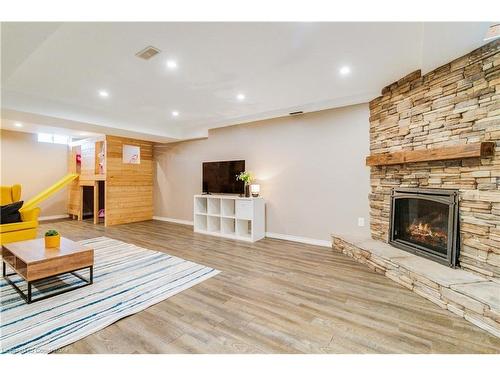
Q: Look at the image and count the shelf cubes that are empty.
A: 7